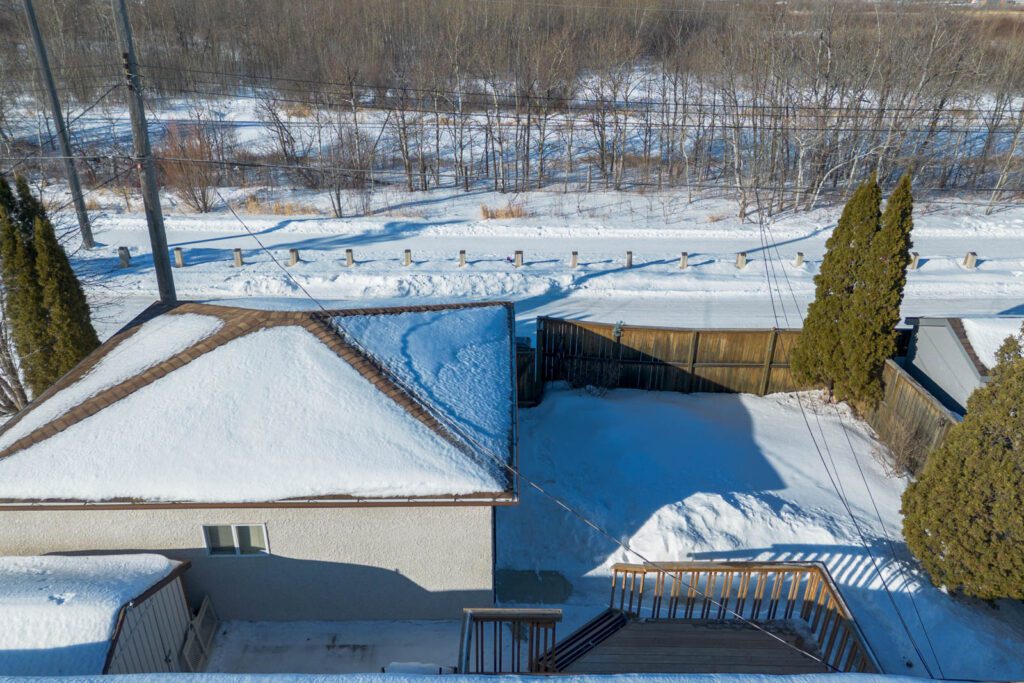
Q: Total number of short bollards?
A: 15